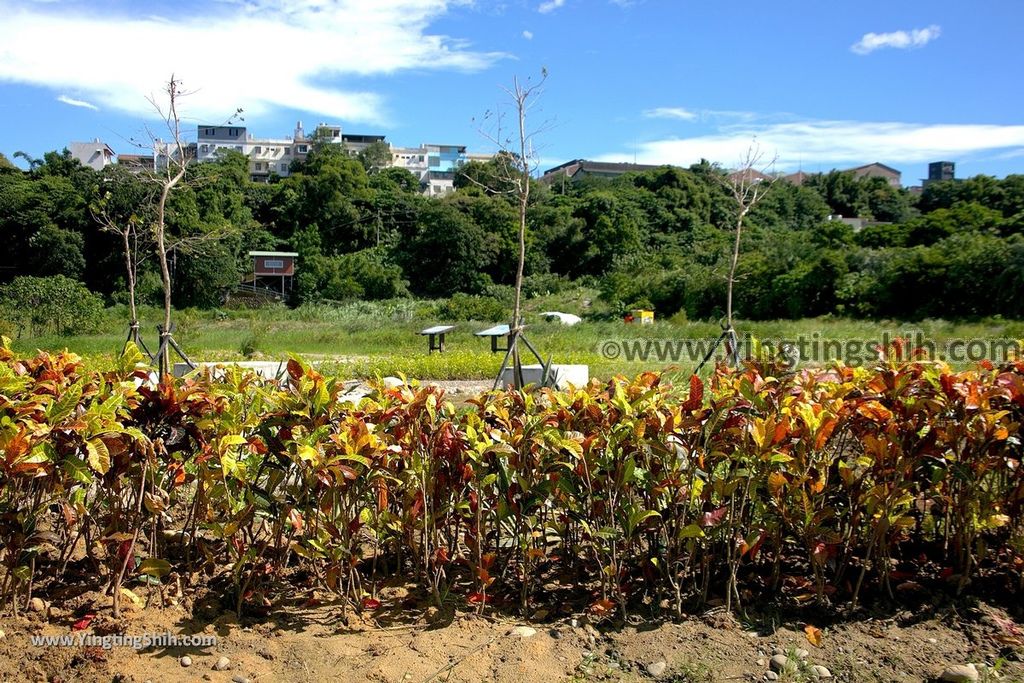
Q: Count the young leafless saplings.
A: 4